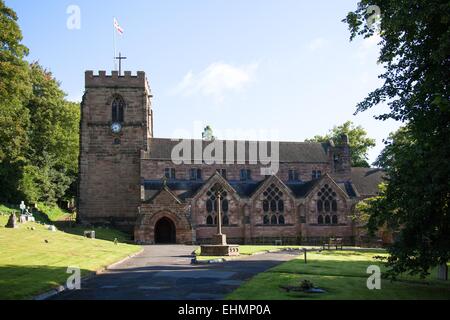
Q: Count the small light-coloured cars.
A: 0